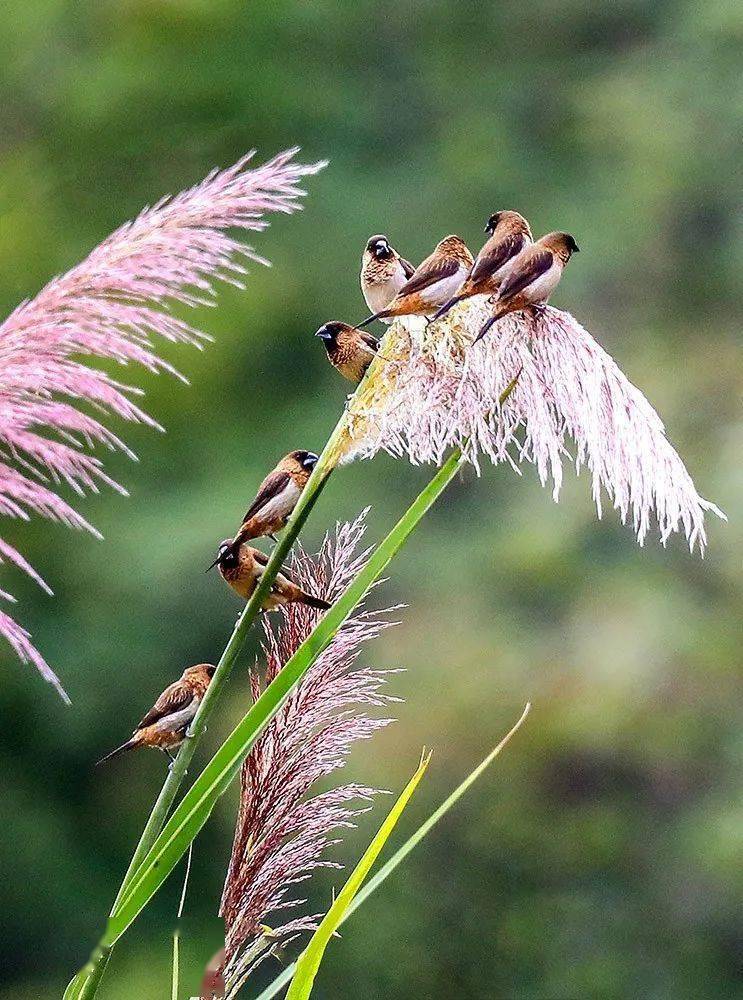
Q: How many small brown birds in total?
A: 8